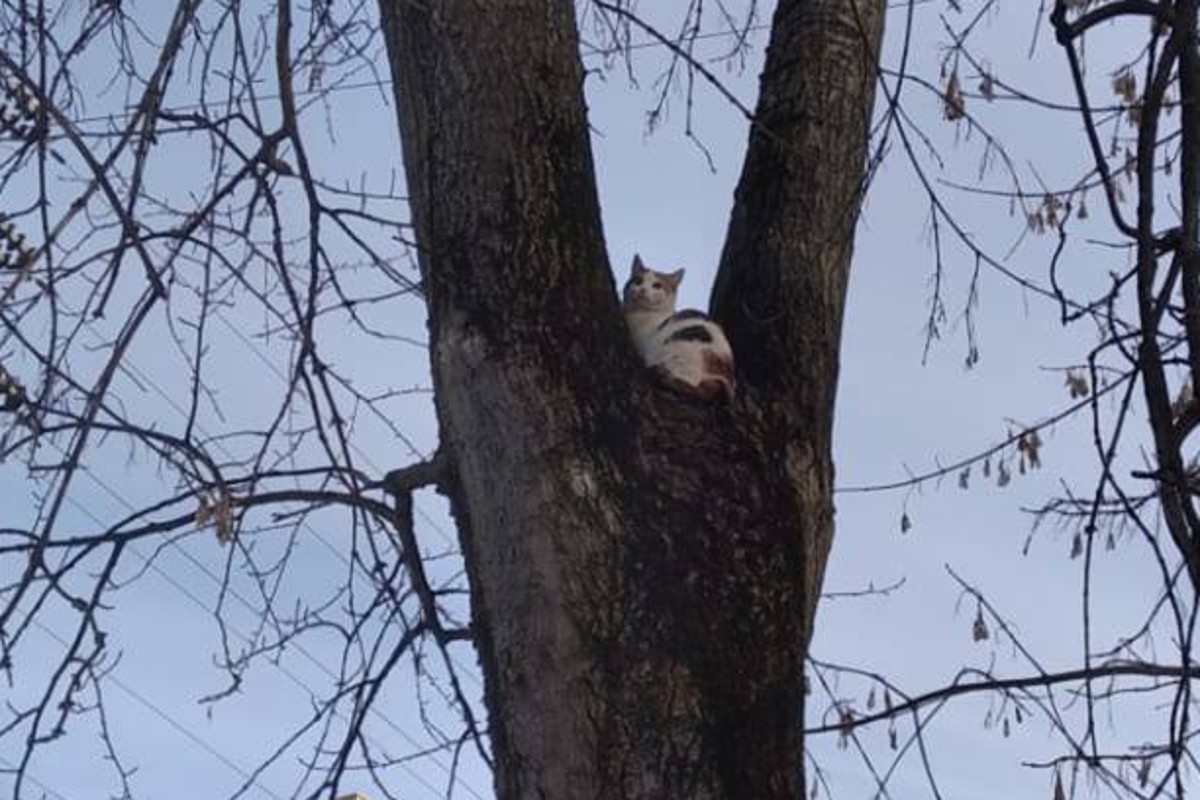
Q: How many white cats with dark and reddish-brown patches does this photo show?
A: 1